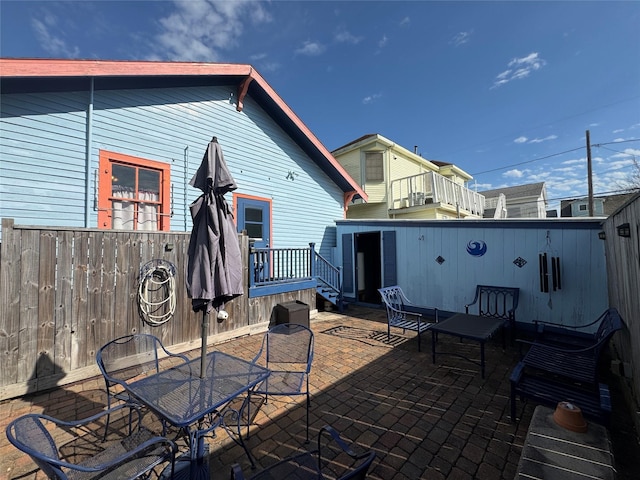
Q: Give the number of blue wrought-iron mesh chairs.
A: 4